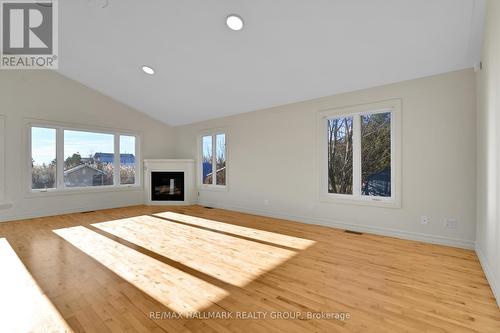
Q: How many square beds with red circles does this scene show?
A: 0